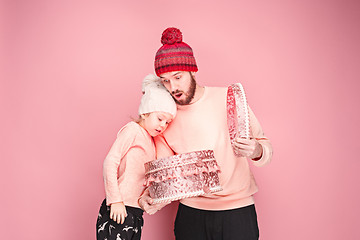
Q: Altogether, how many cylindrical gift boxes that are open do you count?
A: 1